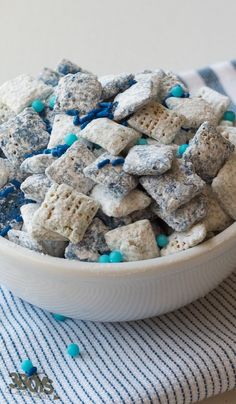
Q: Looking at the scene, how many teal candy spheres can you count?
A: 13